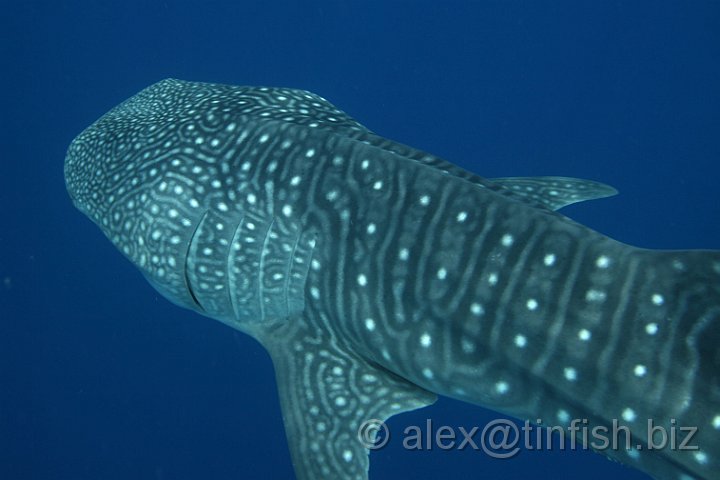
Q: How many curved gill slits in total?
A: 5